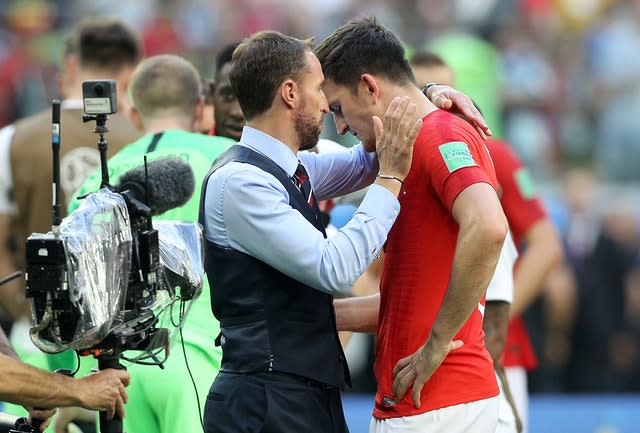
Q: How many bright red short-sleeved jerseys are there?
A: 2